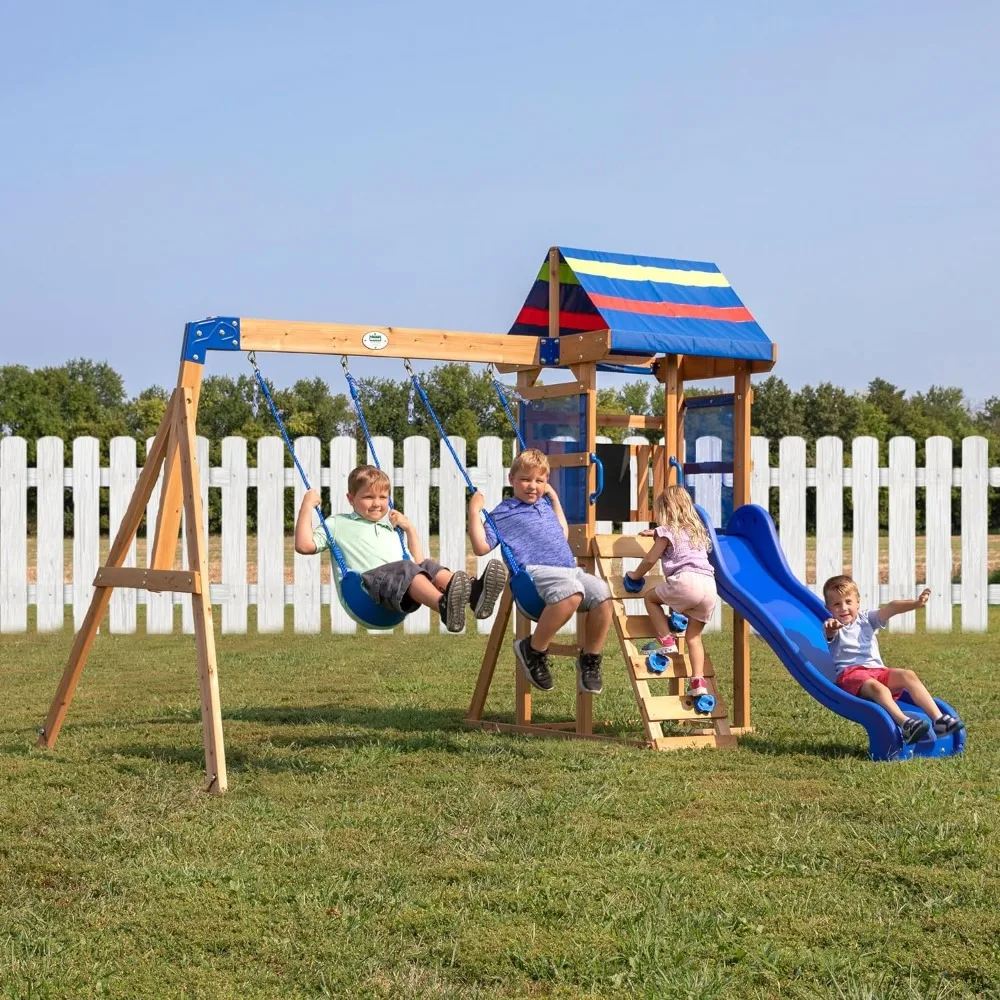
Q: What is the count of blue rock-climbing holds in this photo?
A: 4